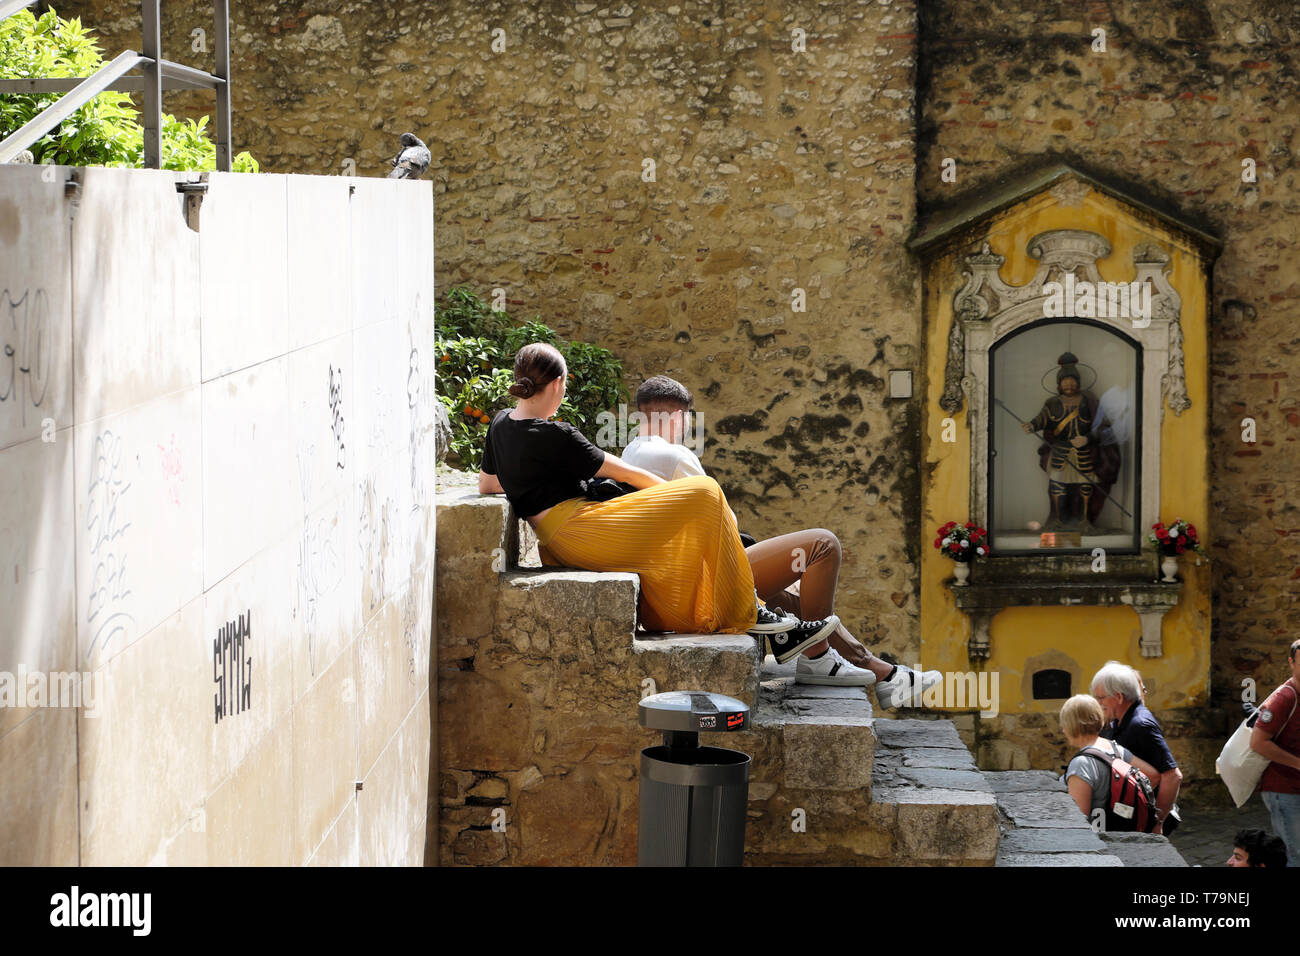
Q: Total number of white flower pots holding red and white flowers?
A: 2